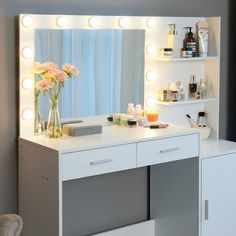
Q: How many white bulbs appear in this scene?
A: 11